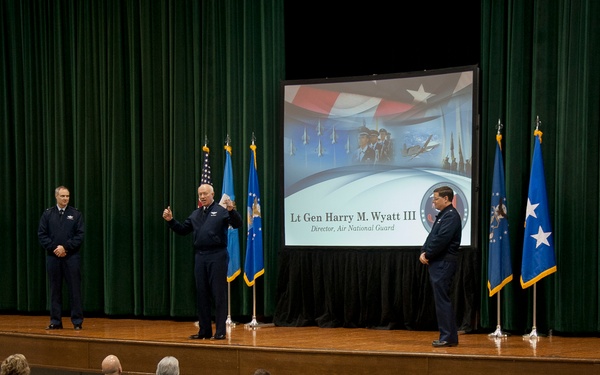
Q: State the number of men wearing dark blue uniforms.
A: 3